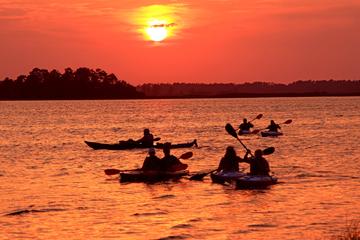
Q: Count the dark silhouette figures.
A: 7